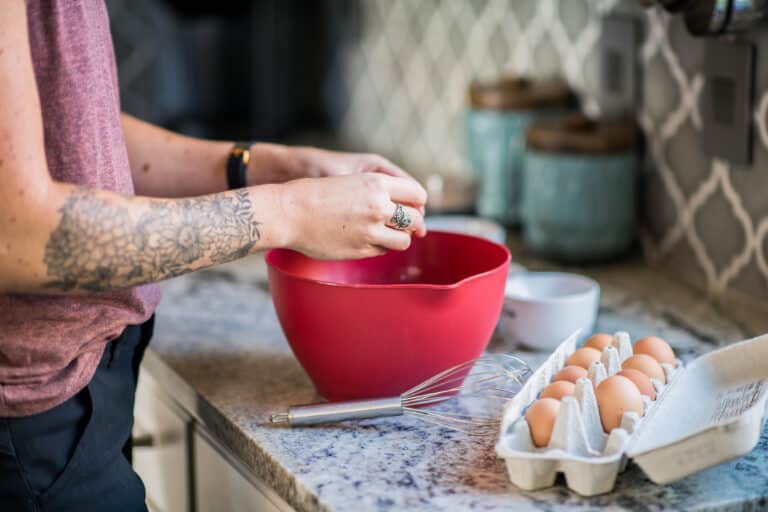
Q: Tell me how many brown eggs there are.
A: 9